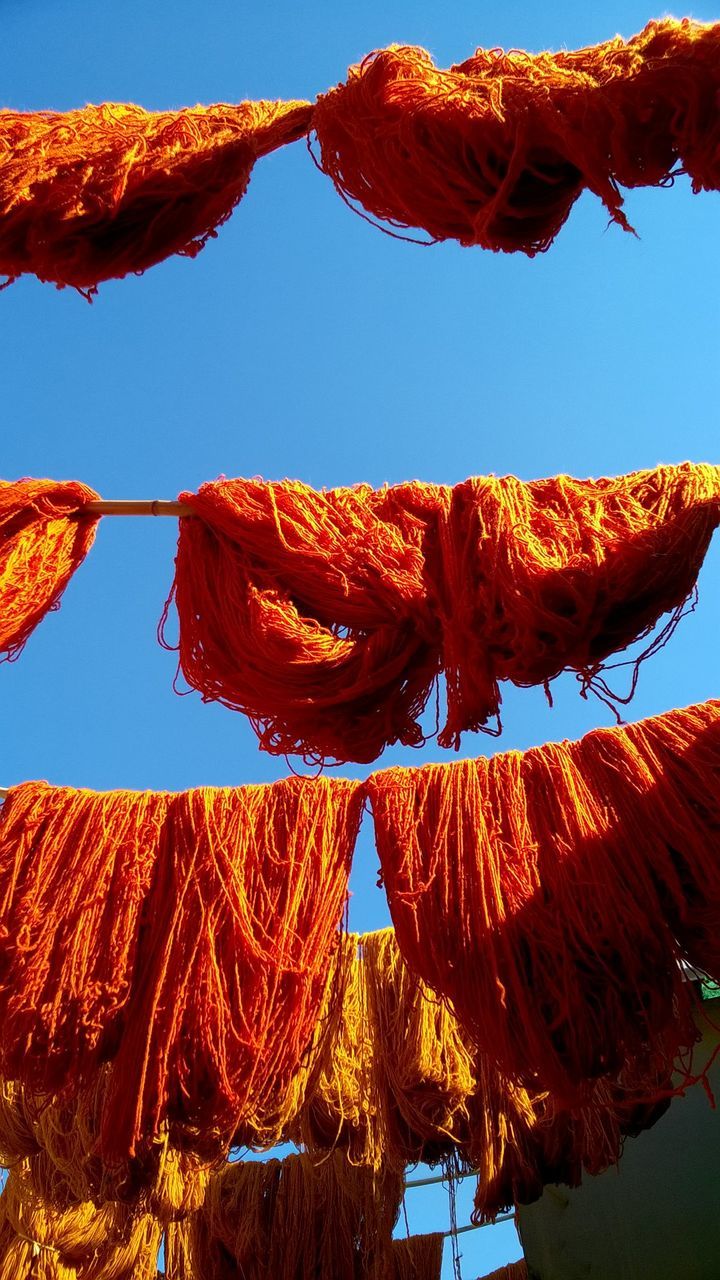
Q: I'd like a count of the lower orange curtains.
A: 2